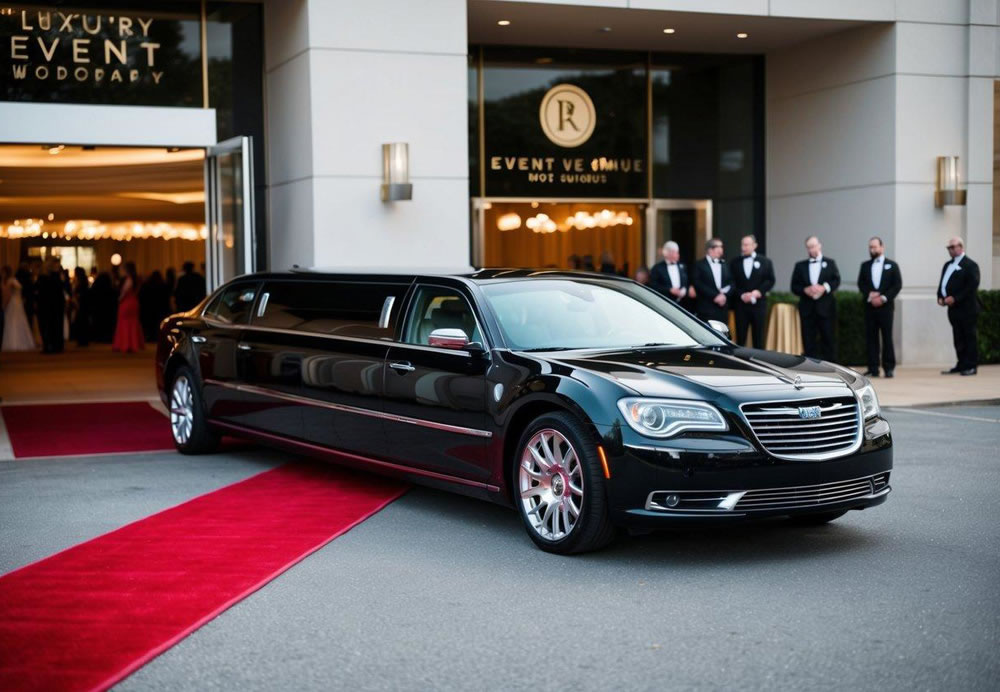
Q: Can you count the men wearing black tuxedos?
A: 6